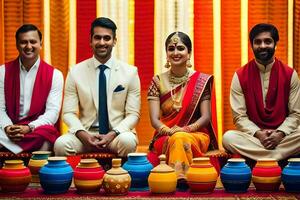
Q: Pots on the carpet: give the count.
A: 11